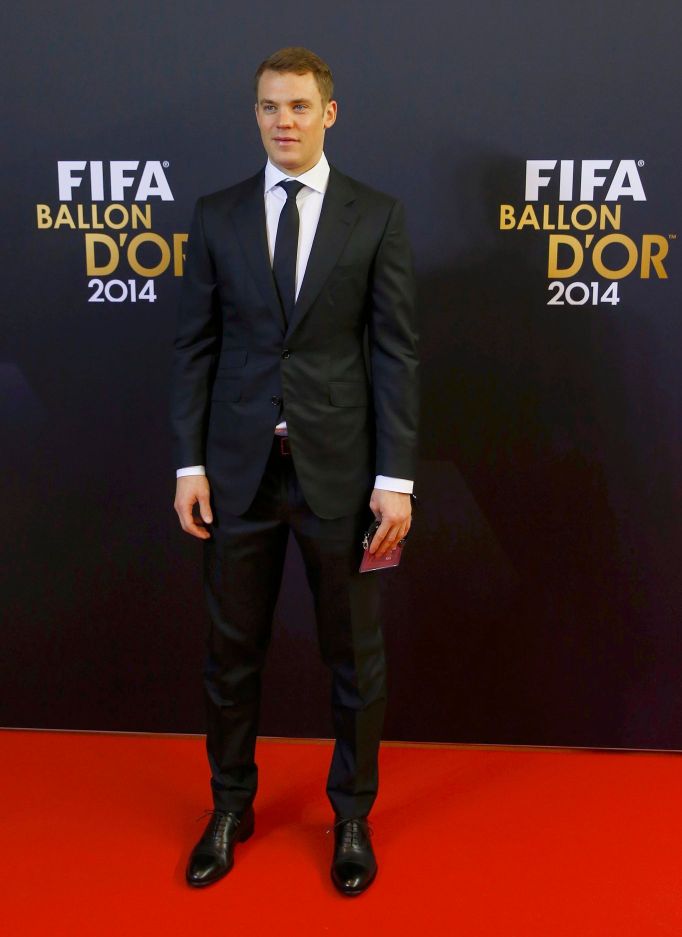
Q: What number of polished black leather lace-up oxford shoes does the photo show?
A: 2